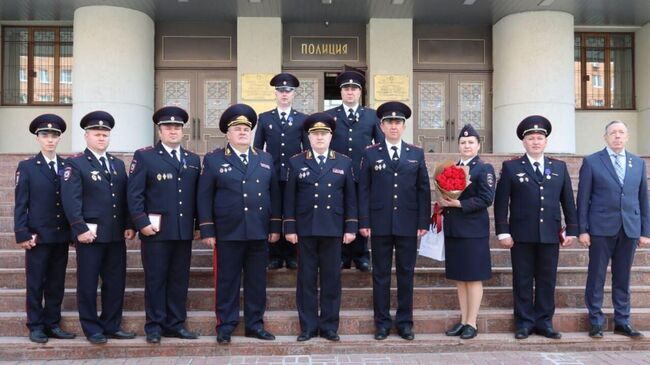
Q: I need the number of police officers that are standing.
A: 10